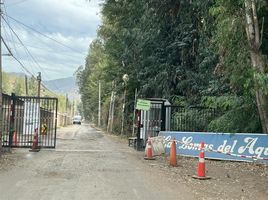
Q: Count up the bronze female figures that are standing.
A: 0